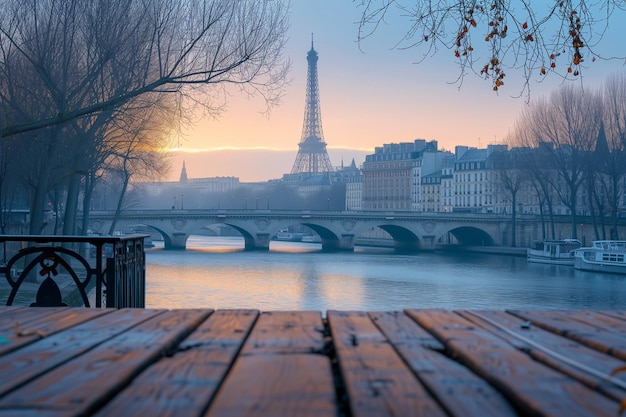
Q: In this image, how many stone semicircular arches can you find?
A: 5